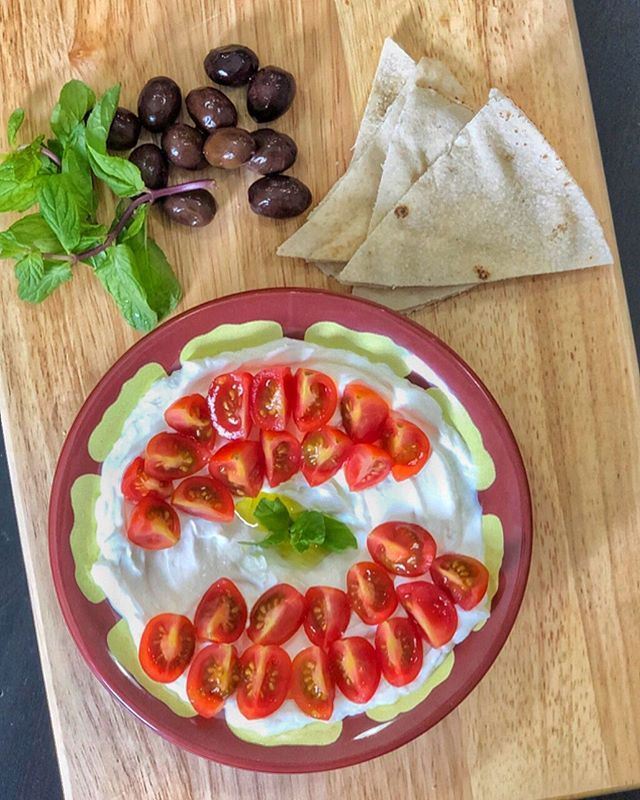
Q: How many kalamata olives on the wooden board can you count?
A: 11